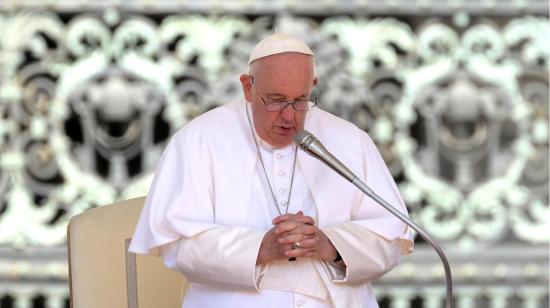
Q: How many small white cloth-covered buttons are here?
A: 5